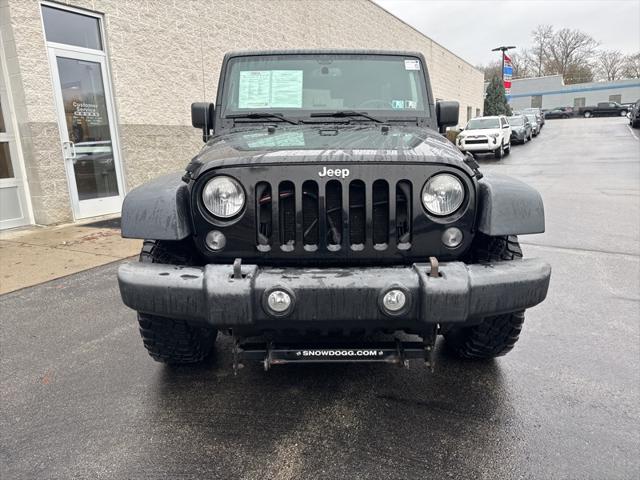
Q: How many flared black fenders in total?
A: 2